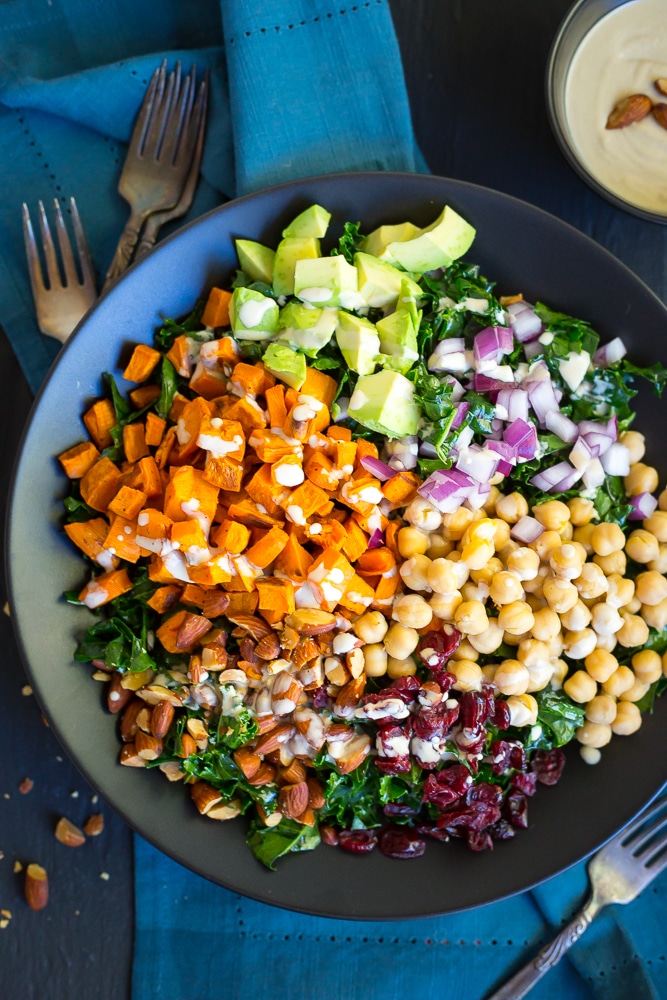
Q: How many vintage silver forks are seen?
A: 4